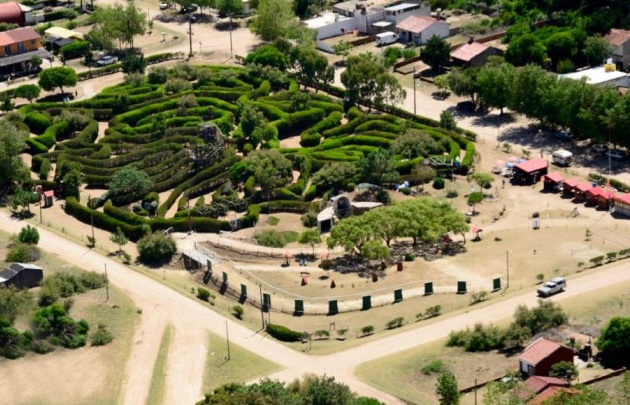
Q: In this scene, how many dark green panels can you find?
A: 11